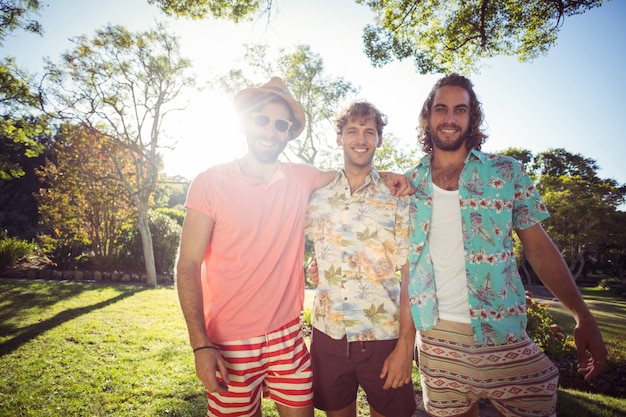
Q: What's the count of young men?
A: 3